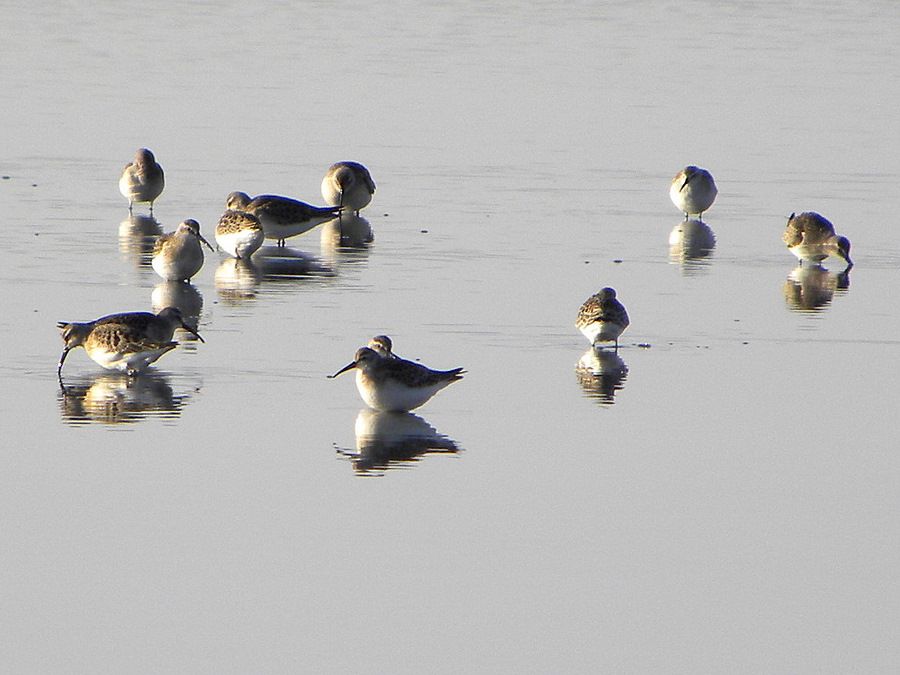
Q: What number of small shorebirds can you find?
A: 12